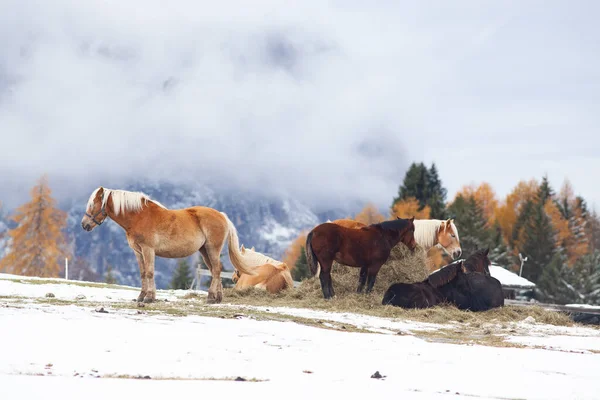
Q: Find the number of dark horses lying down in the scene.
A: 2